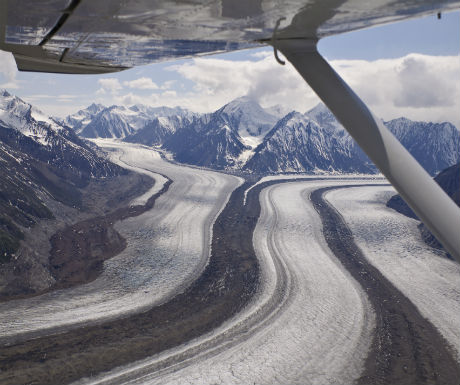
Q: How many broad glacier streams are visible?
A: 3